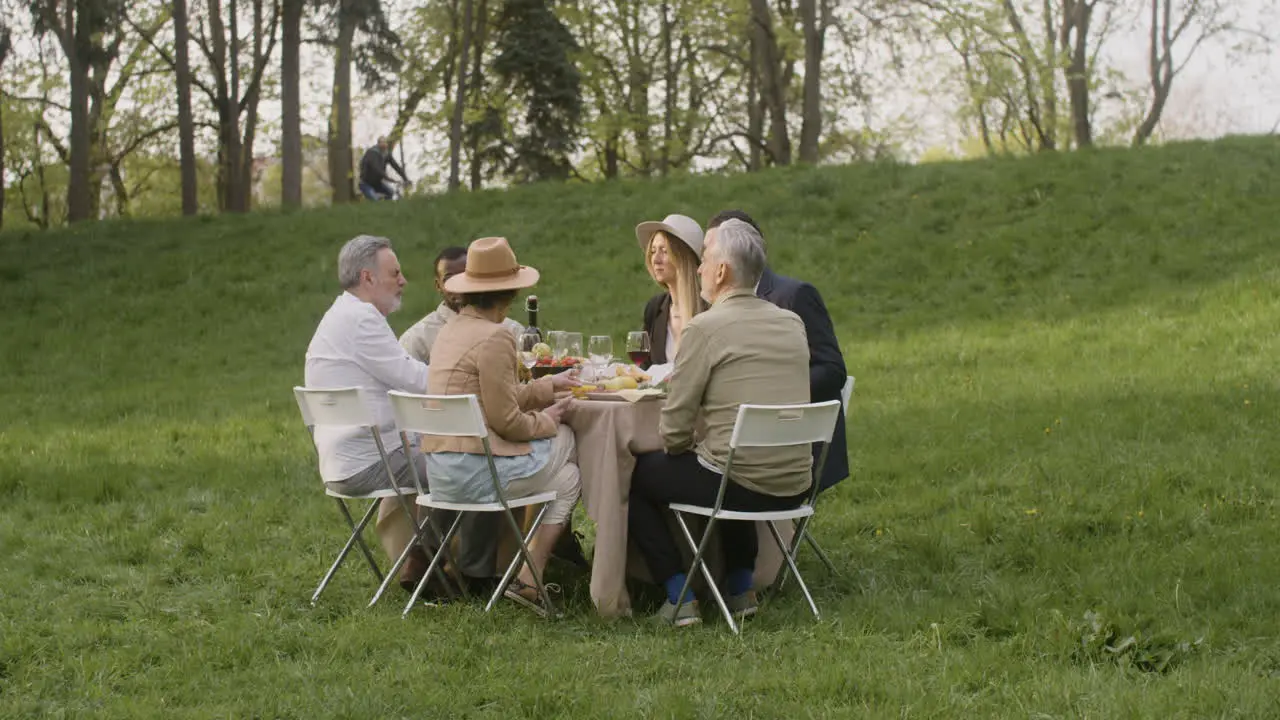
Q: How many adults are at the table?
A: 6